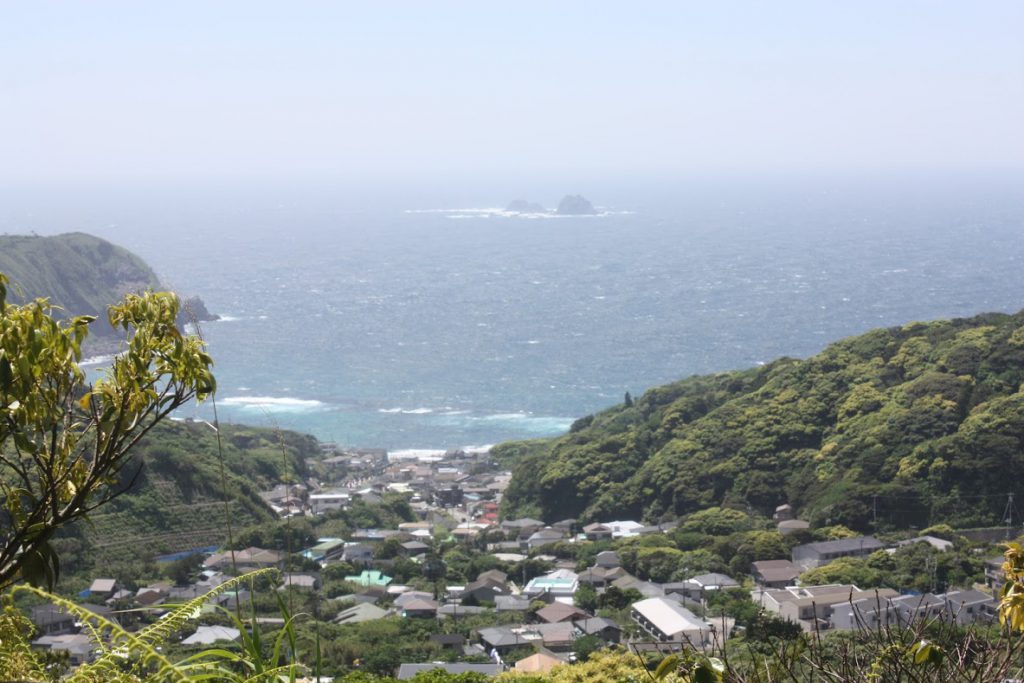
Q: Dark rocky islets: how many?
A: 2